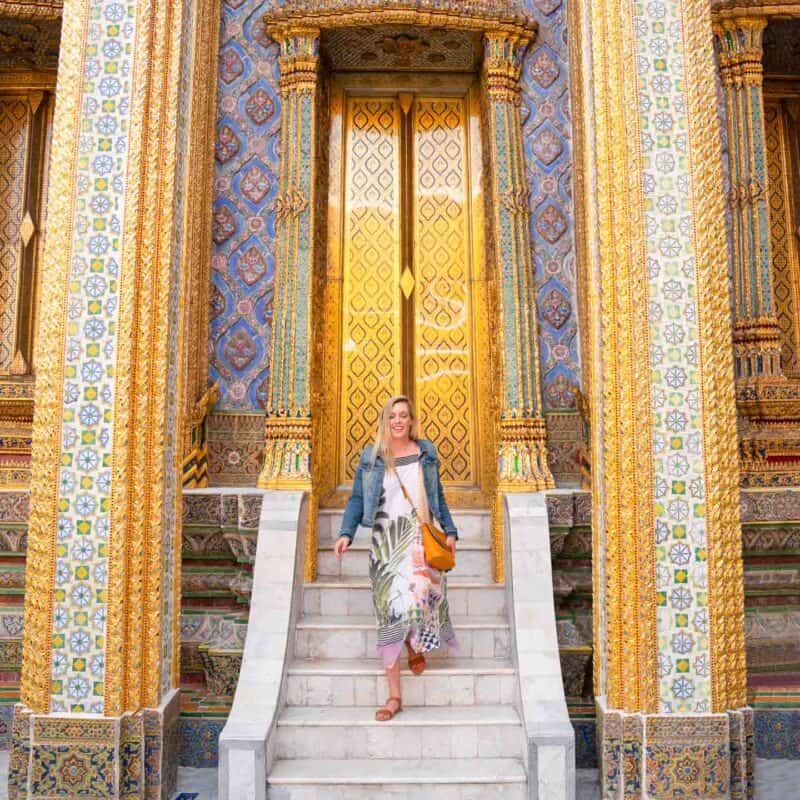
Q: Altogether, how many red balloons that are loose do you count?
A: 0